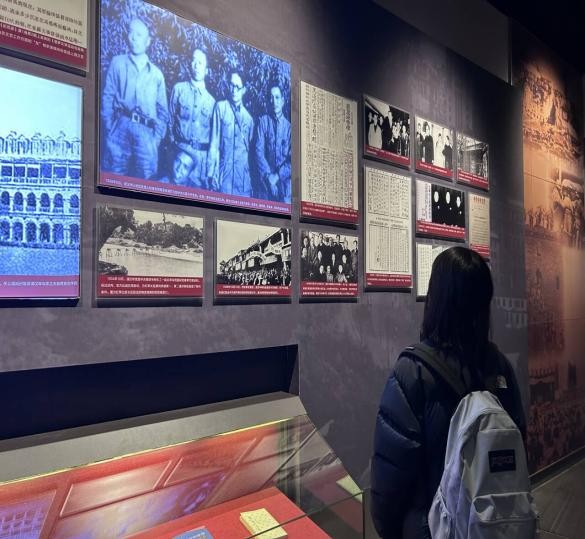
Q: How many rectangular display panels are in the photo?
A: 14